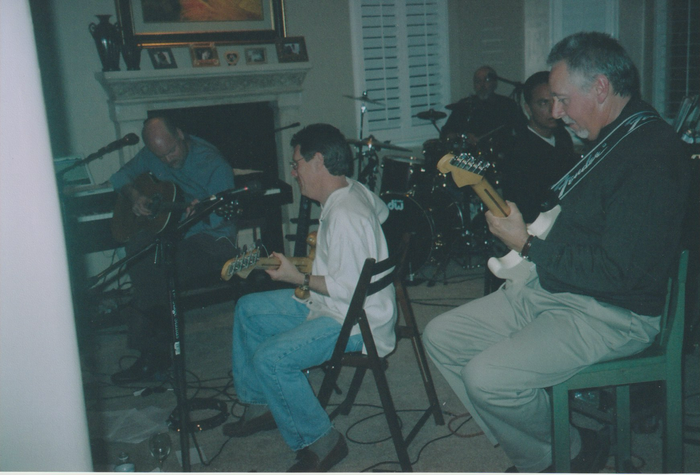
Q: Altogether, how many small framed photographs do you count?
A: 5